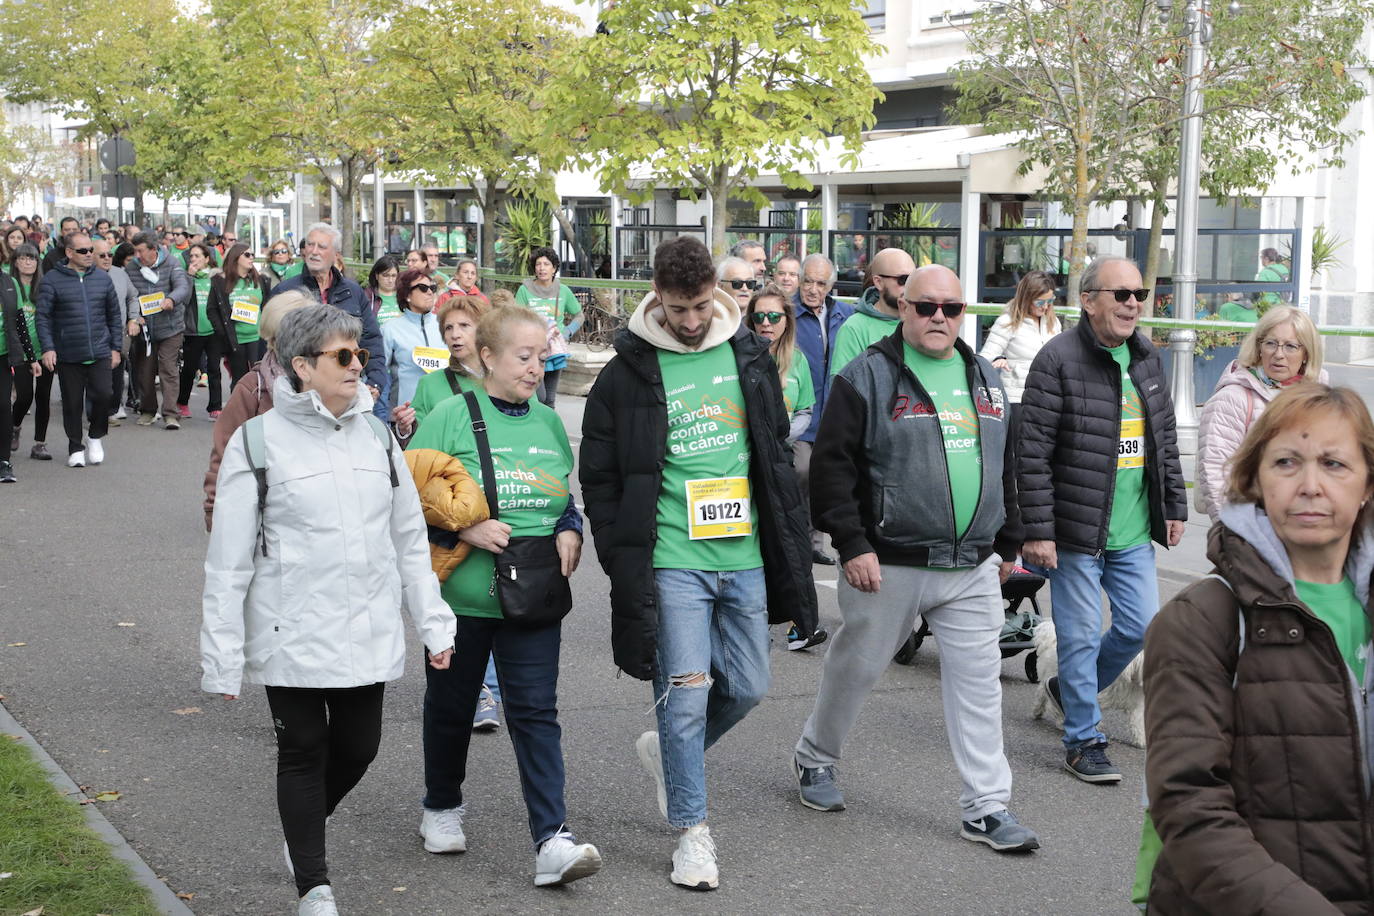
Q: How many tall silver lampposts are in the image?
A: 1